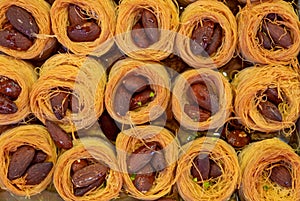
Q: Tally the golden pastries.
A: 15